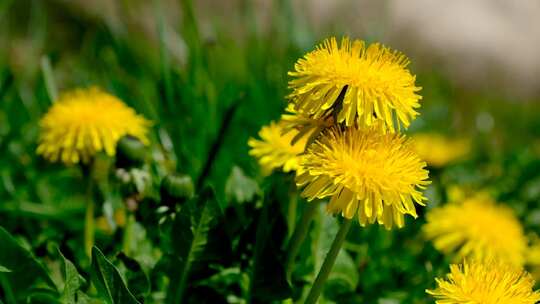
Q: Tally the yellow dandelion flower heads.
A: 7